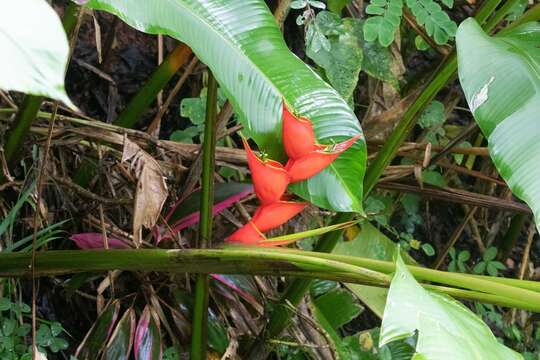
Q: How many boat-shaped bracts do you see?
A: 5